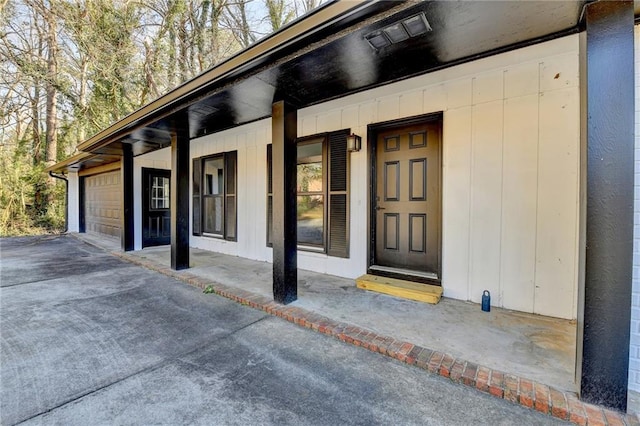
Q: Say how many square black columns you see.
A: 4